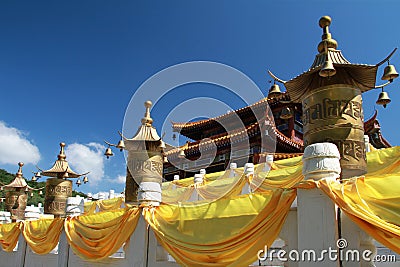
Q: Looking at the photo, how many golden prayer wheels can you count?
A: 4